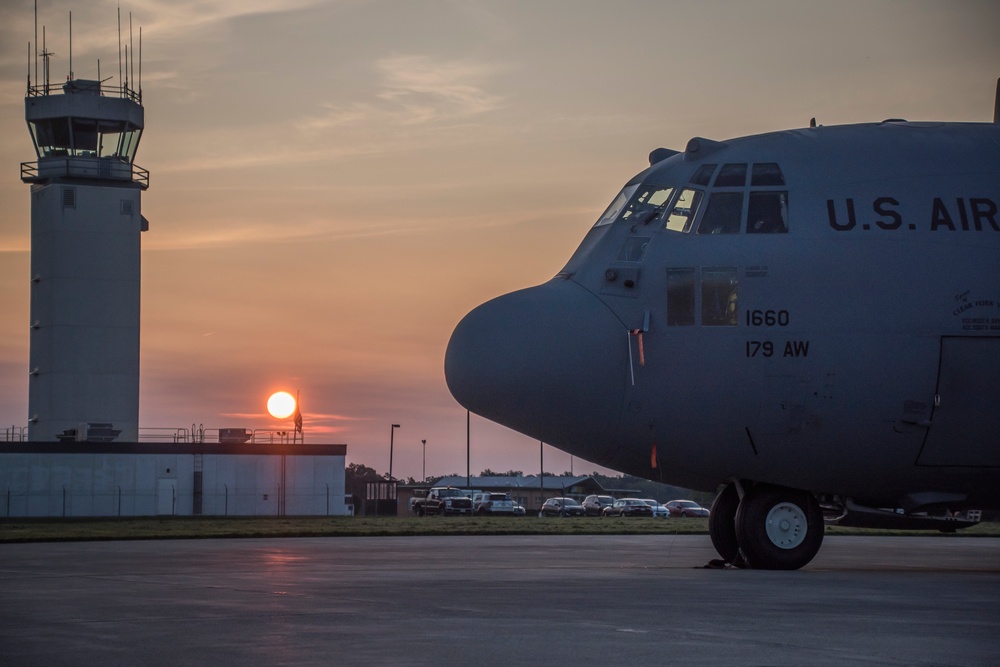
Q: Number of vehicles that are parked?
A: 8